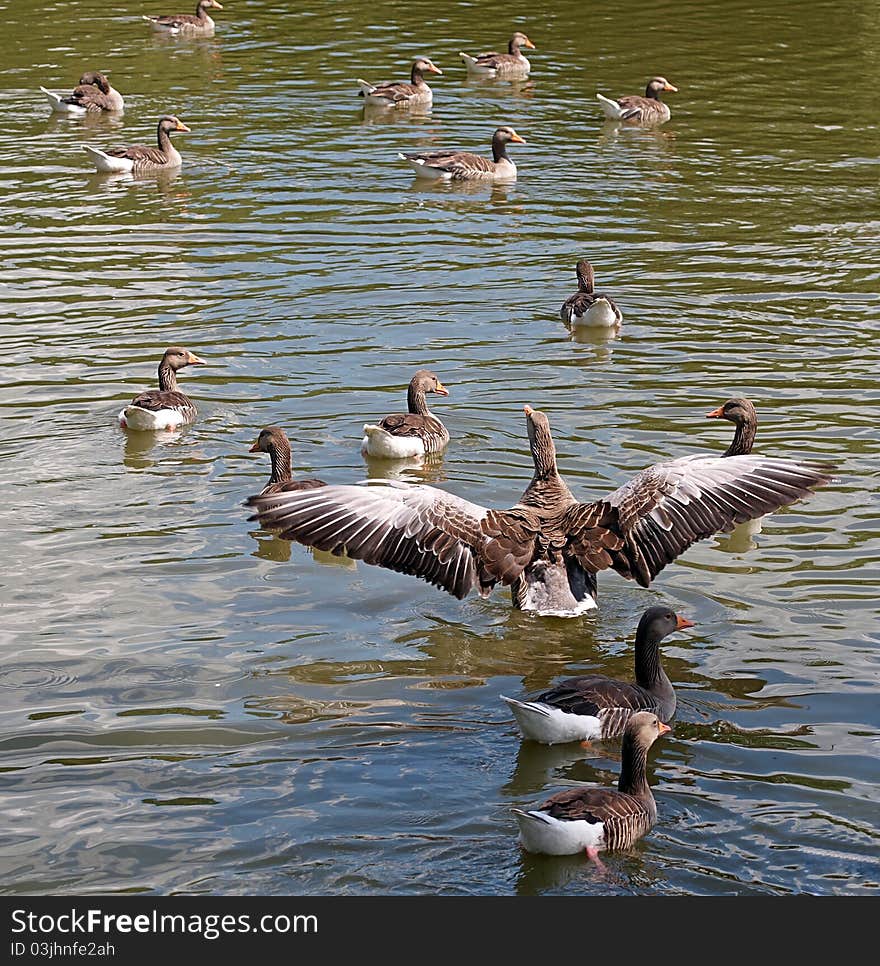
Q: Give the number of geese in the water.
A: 15